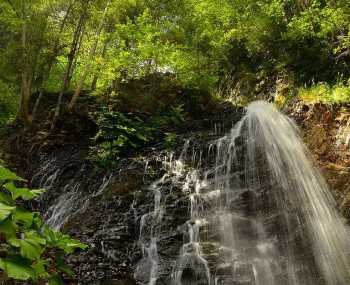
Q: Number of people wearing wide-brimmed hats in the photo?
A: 0